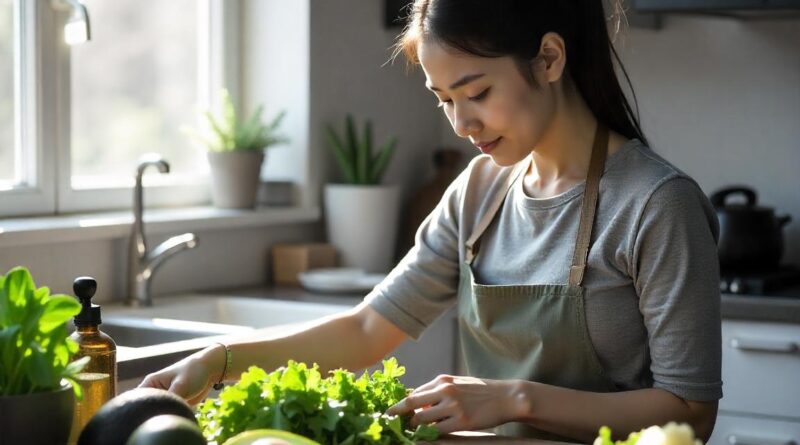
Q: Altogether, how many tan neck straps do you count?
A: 2